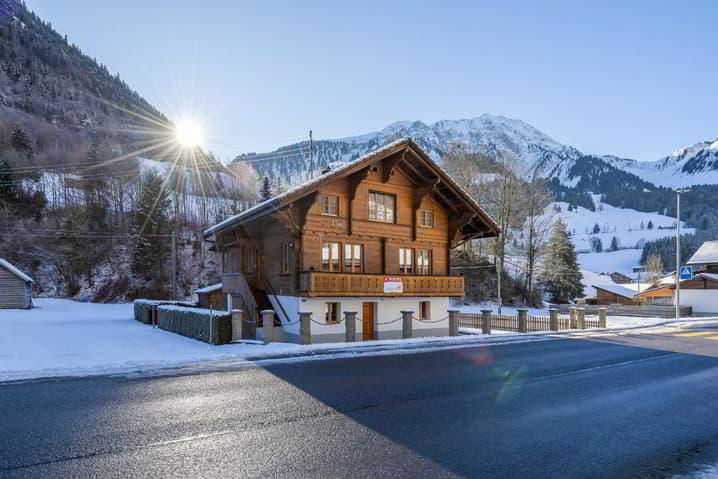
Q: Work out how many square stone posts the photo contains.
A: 12